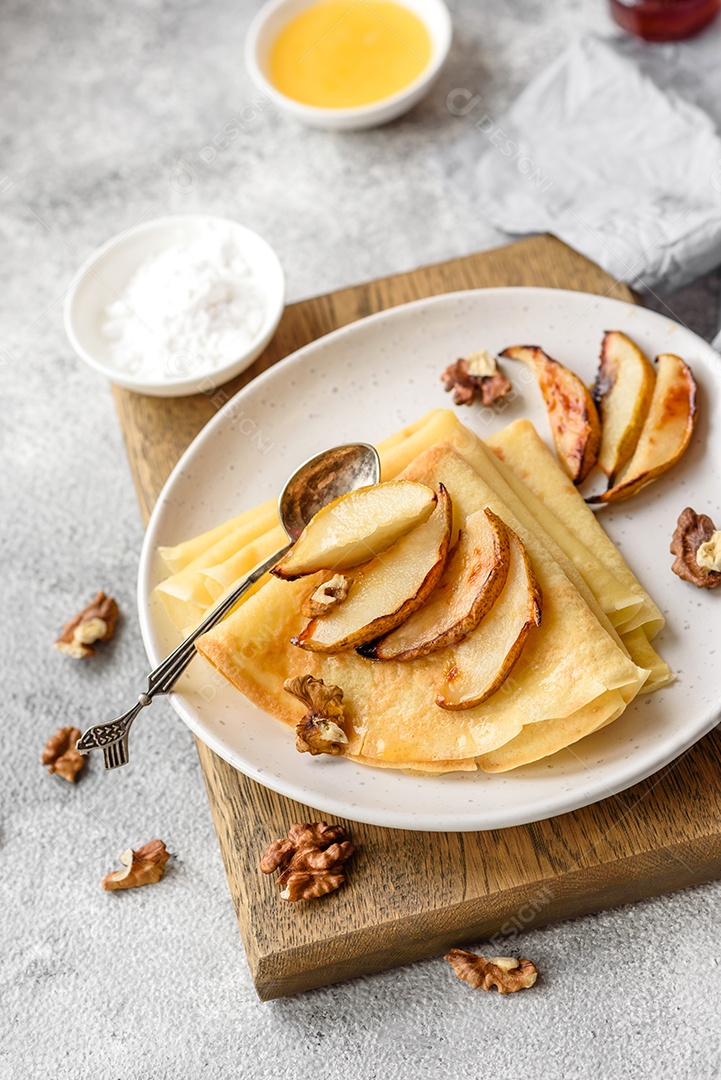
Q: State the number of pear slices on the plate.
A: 7